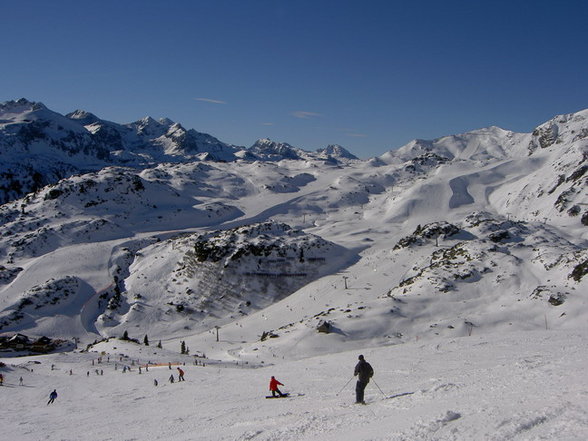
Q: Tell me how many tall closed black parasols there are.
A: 0